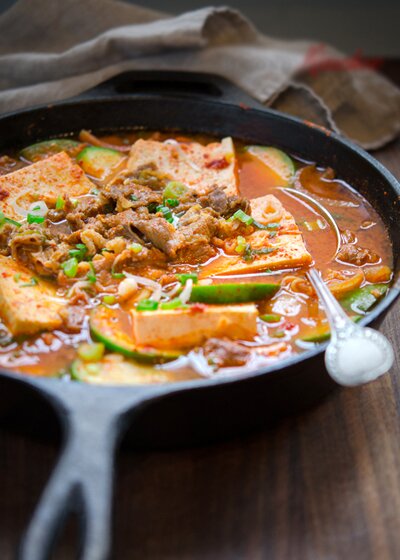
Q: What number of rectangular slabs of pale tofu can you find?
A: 5